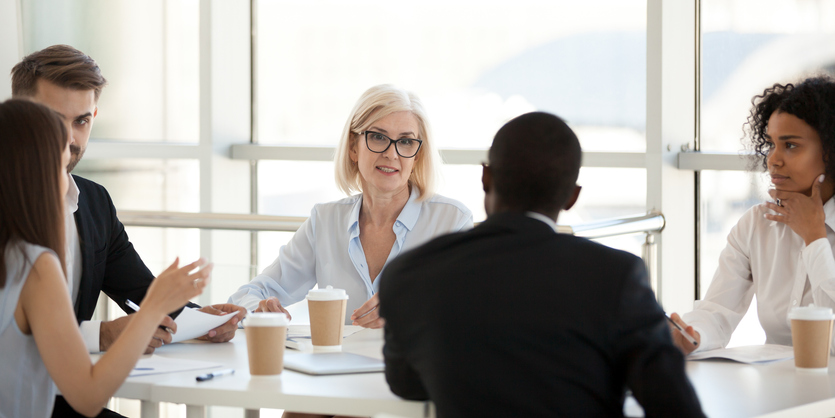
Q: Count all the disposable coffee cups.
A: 3